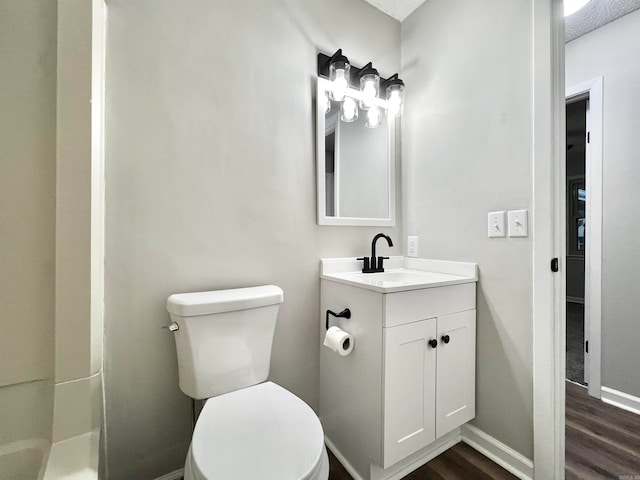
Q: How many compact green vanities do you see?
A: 0